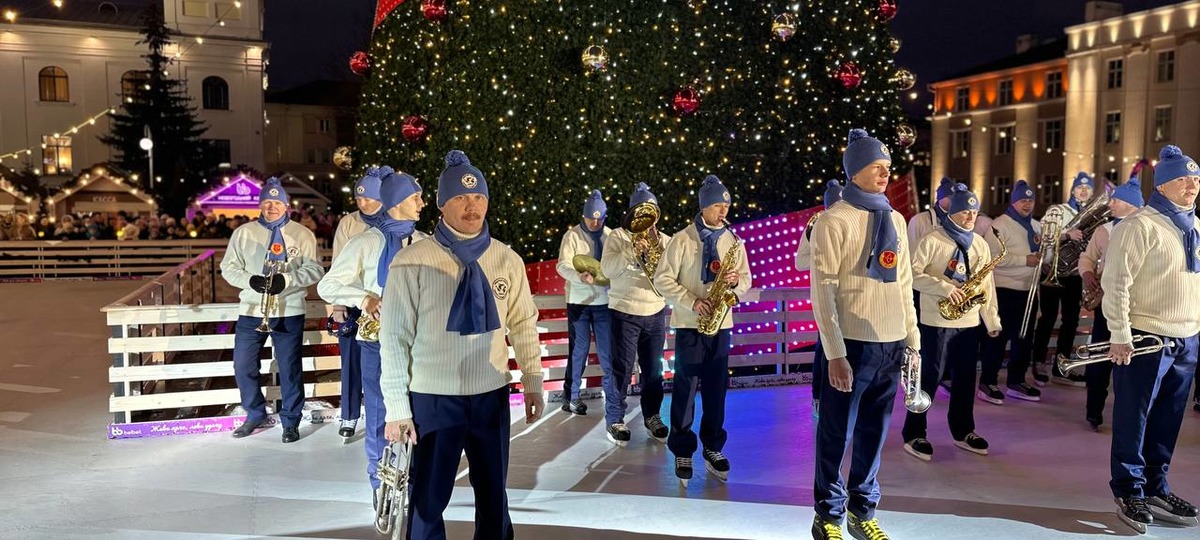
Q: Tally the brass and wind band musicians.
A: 15